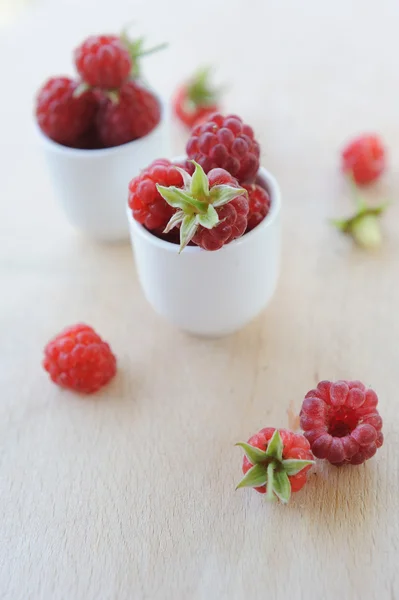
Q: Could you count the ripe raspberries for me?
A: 12